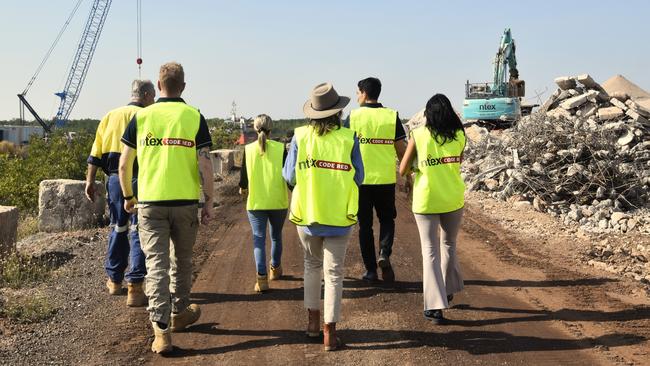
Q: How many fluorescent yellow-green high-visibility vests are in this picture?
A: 5